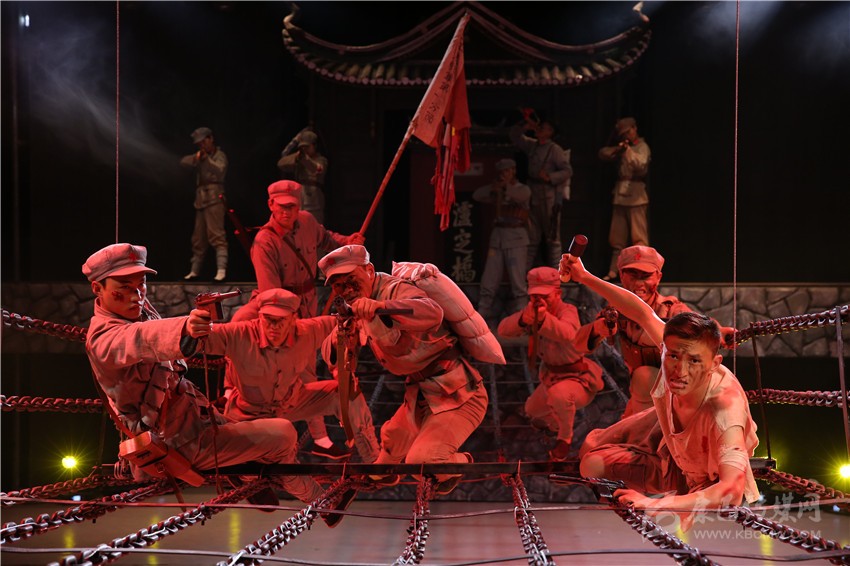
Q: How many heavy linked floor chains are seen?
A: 9